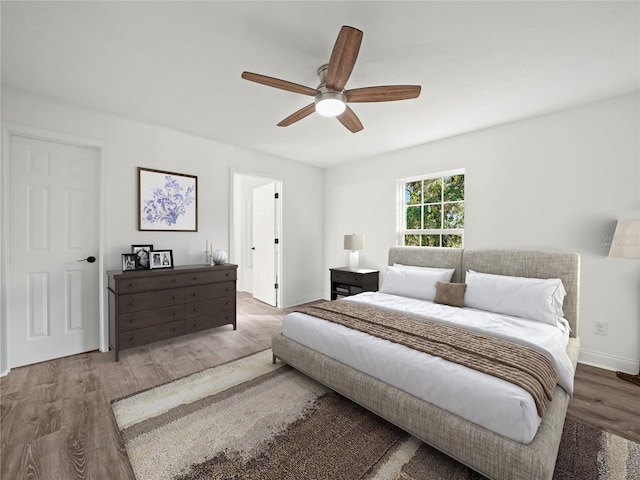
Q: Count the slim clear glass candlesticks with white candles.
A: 2